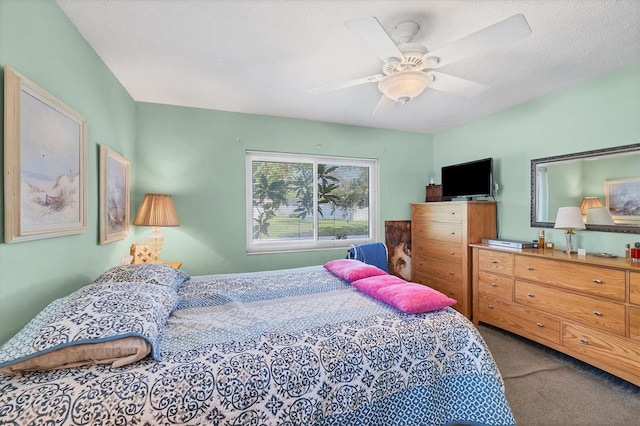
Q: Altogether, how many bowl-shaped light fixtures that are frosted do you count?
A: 1